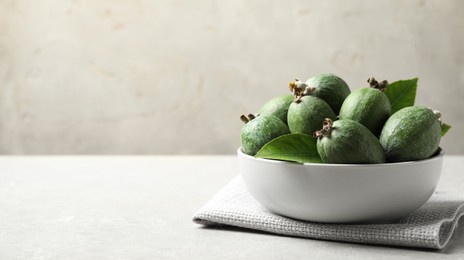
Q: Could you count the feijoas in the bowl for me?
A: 7